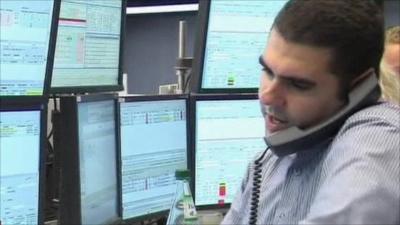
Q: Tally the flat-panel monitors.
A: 7